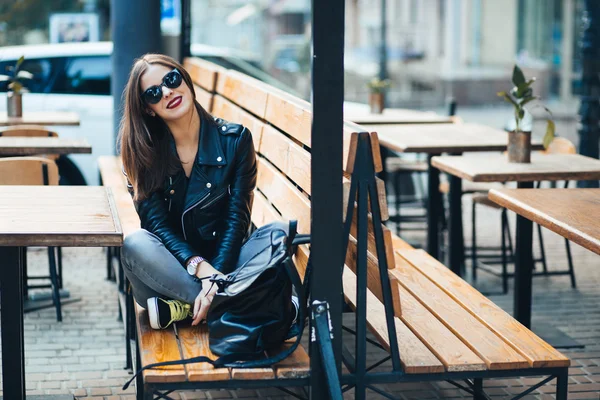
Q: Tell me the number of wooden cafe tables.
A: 7